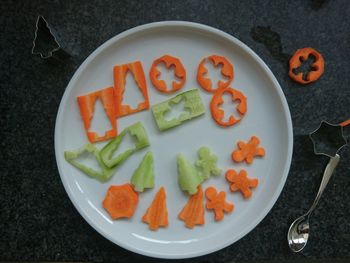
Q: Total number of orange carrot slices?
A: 12